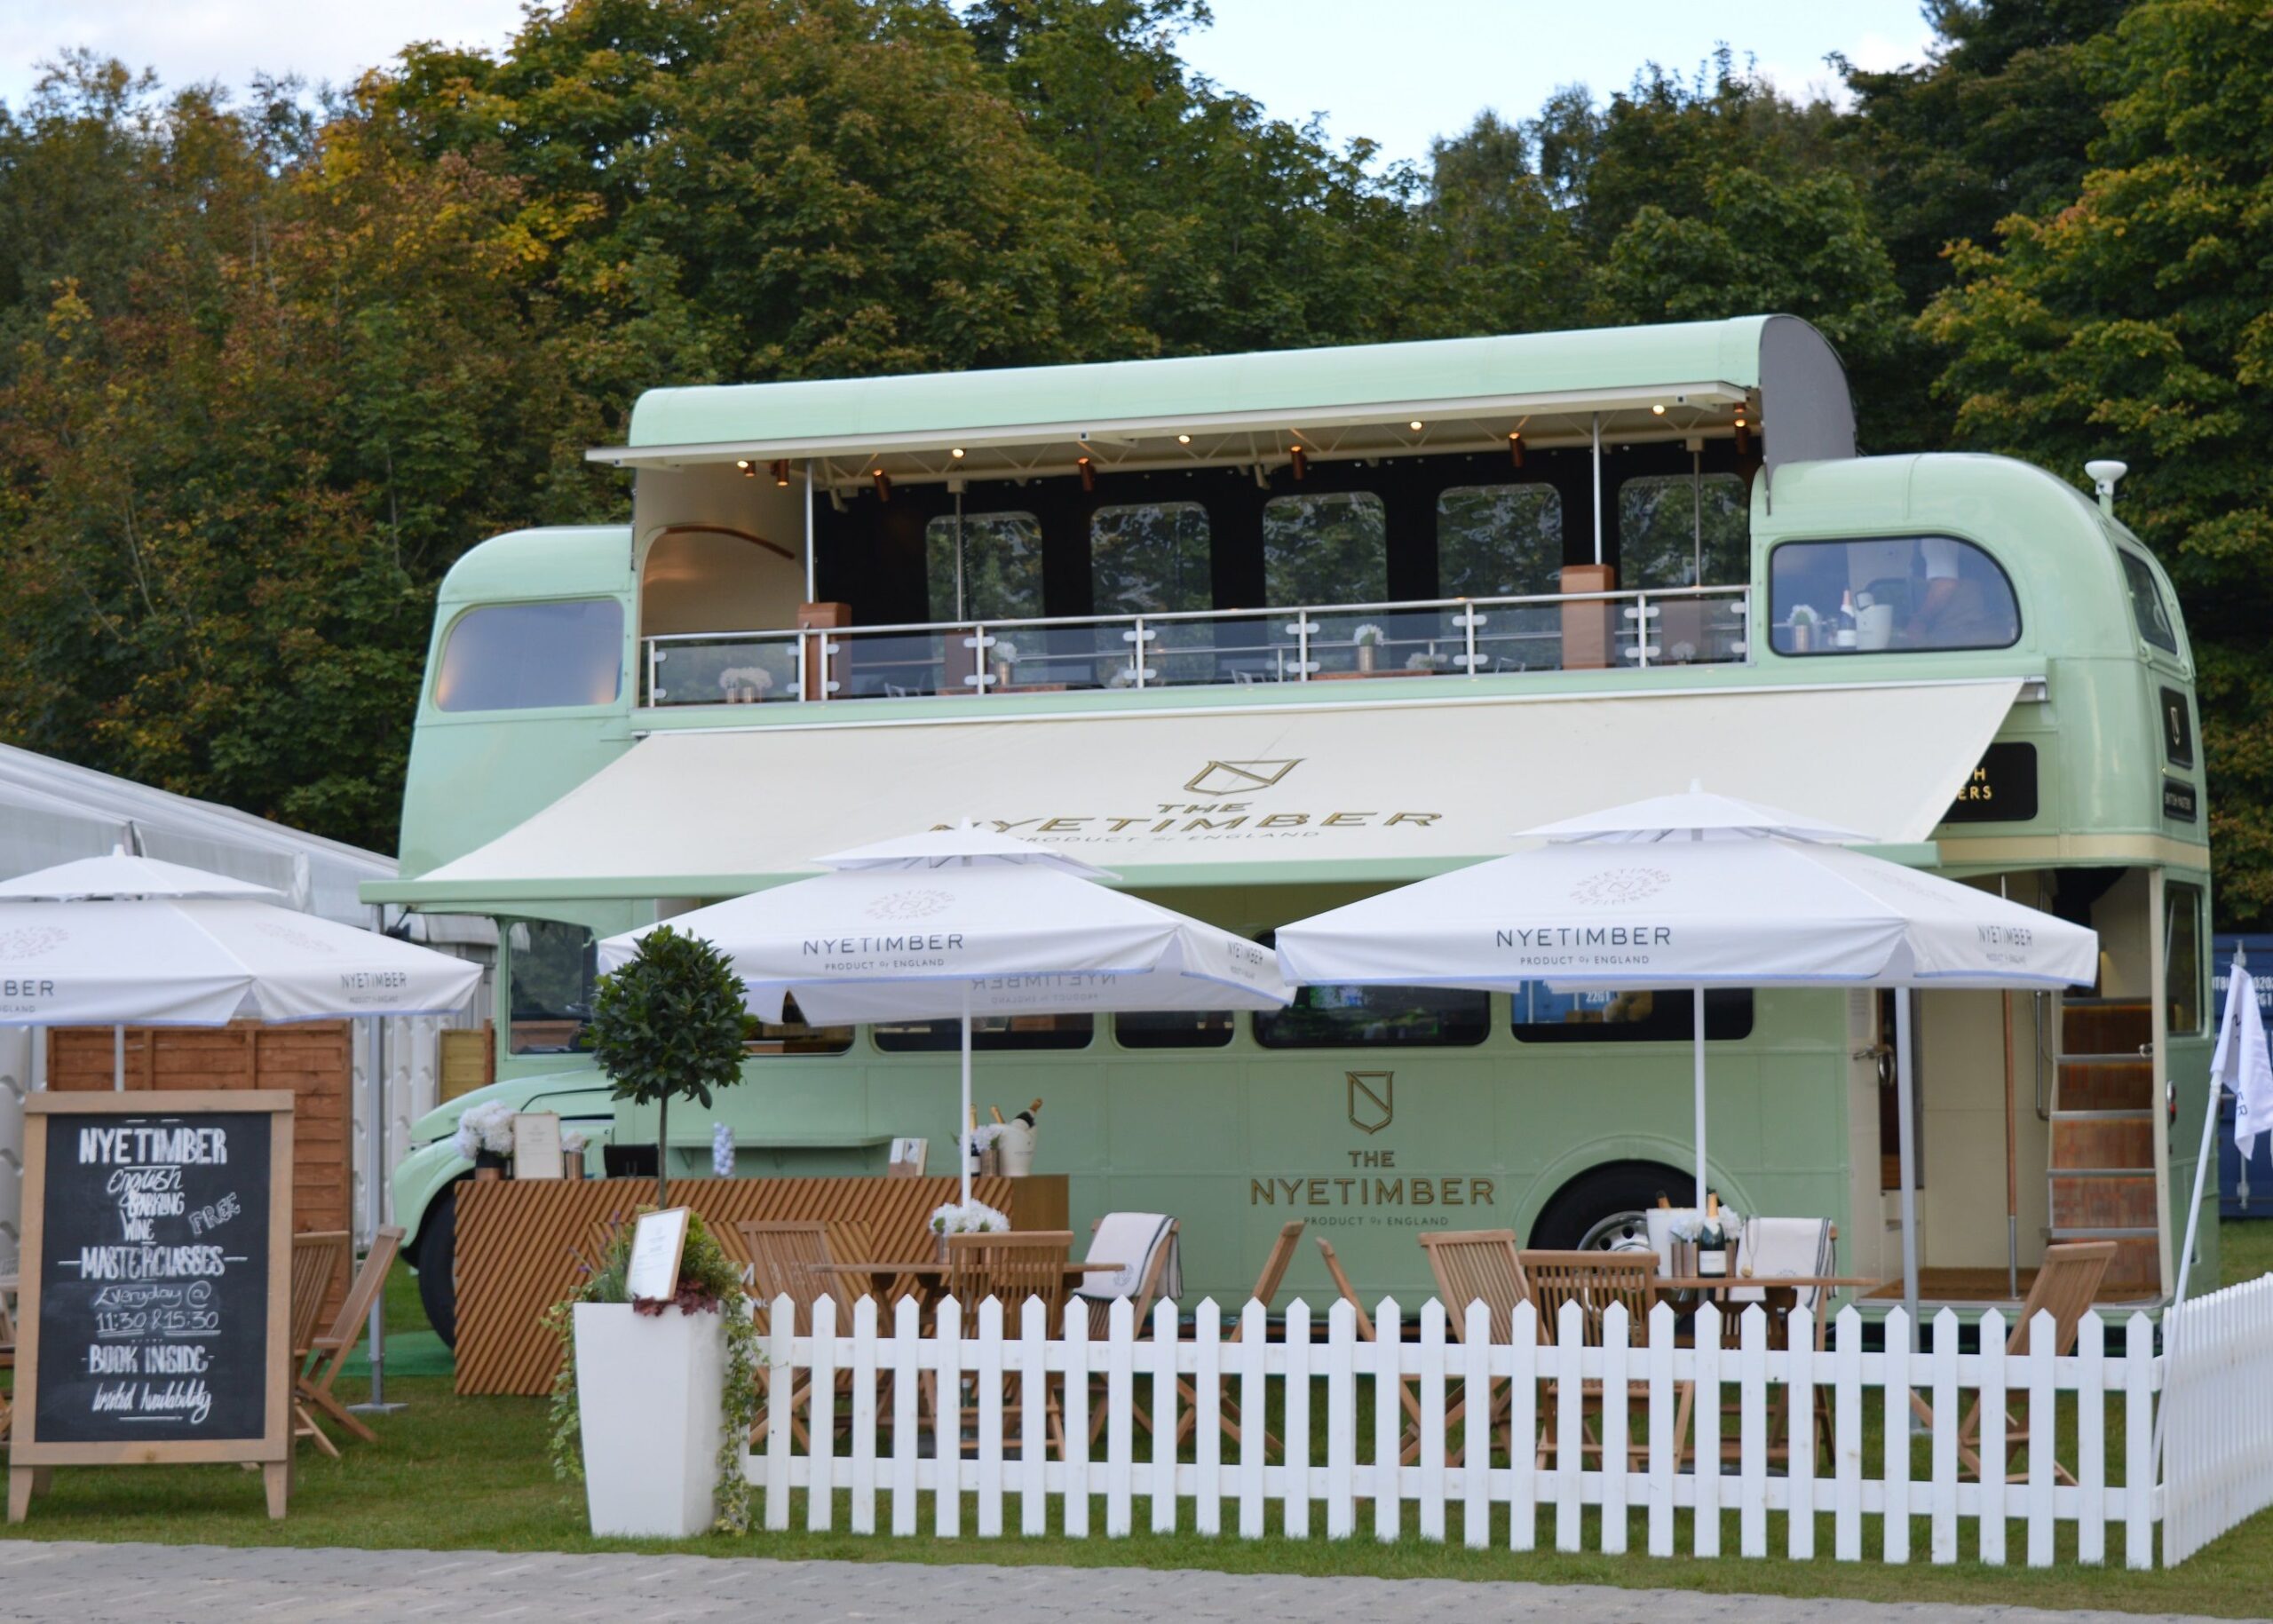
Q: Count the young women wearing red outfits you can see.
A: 0